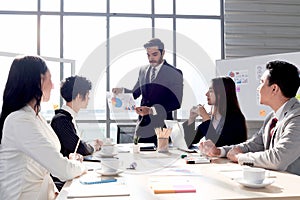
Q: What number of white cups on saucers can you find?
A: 3